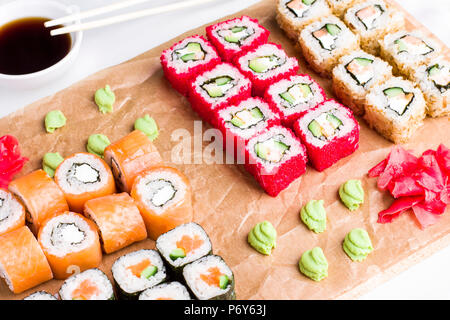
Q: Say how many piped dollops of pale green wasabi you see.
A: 10